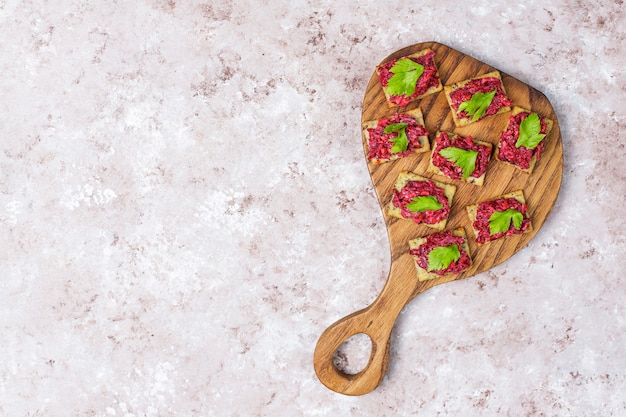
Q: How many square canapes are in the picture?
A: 8